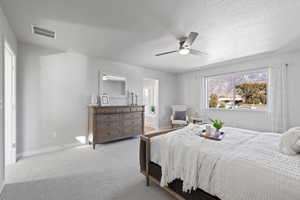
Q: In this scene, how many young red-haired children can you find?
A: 0